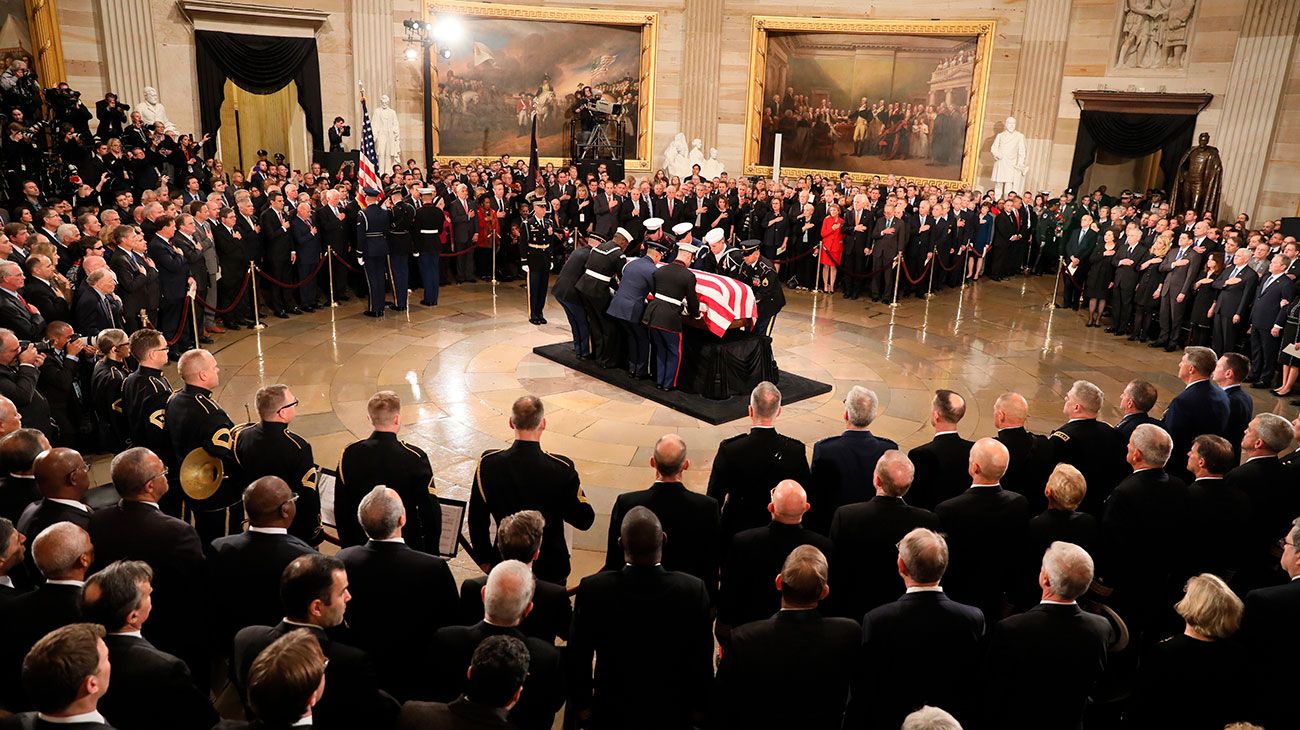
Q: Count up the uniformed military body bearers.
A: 8